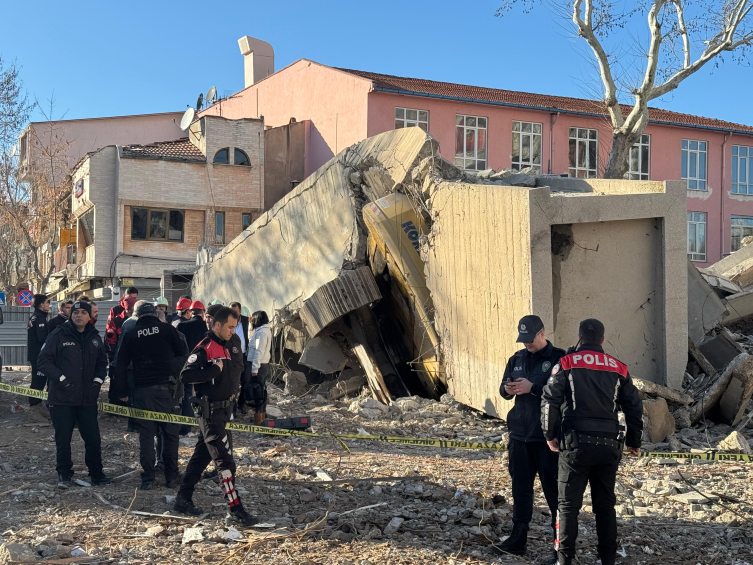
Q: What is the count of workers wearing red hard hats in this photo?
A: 2